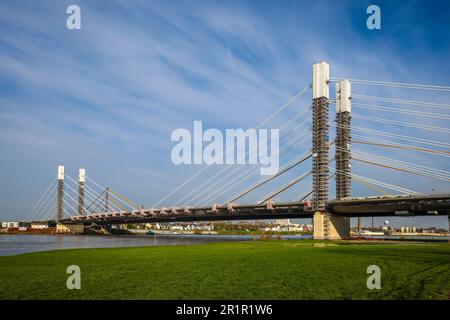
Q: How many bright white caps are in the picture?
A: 4